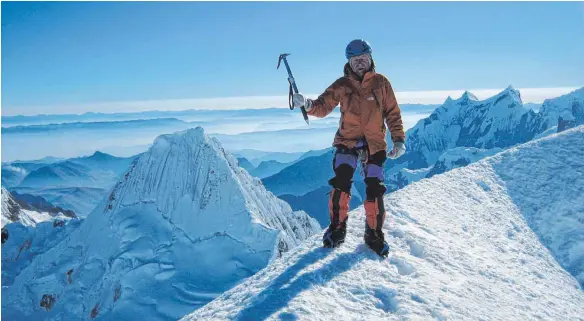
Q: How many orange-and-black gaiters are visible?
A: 2